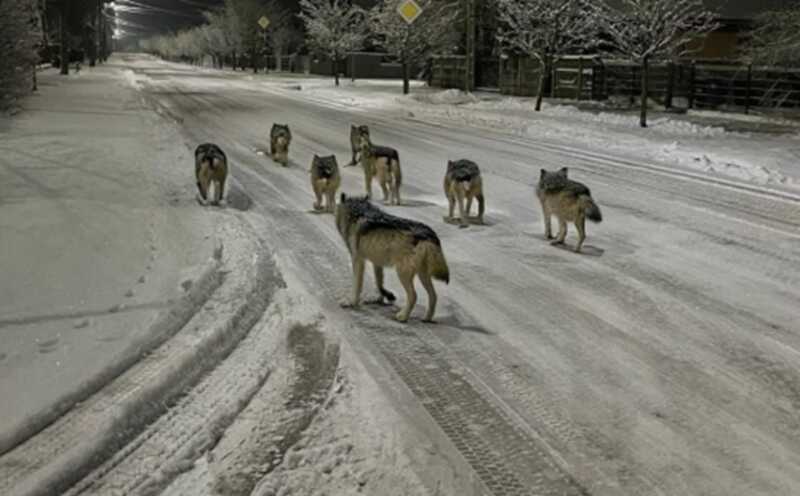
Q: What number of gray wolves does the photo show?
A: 8